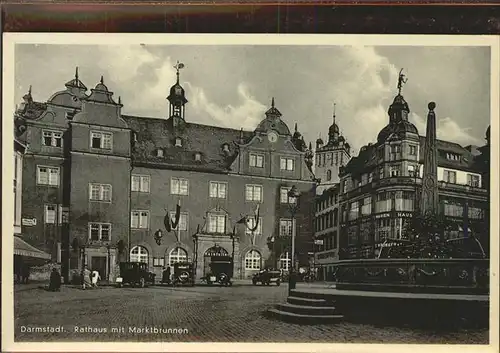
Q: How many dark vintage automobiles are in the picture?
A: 4